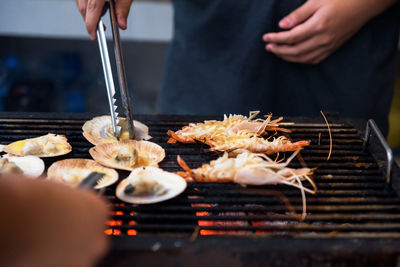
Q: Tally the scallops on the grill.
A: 6